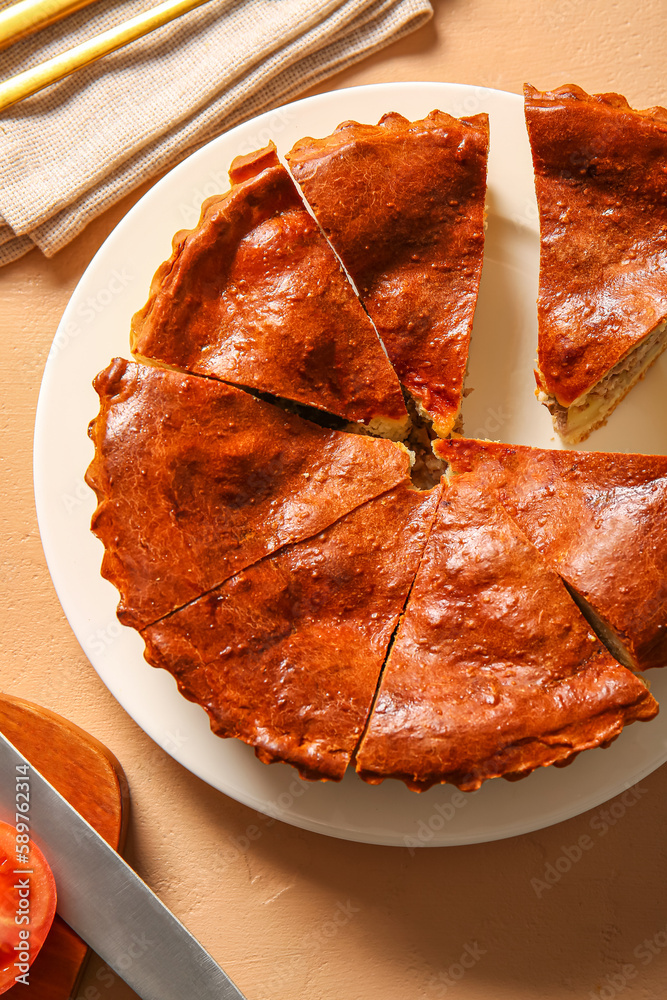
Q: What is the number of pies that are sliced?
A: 1